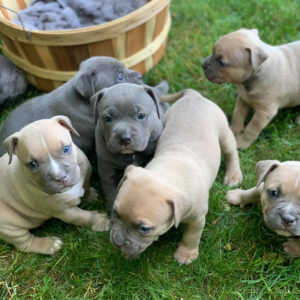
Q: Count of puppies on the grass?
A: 6